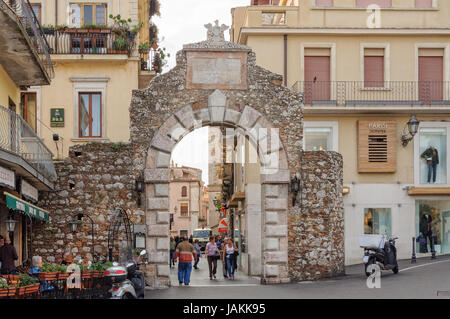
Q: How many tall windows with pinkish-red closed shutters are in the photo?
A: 3